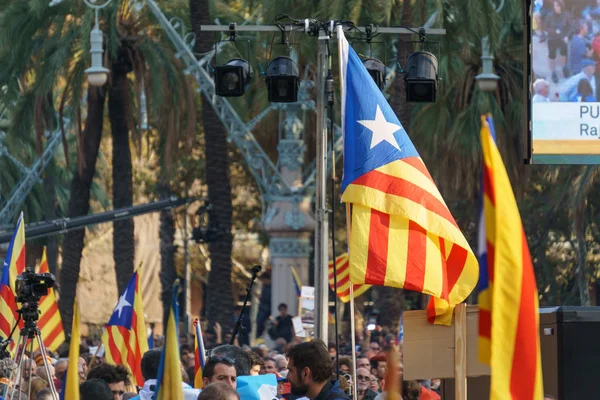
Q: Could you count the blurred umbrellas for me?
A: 0